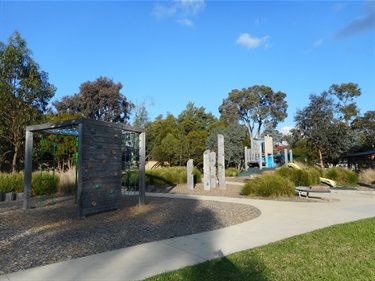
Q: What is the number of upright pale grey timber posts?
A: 4